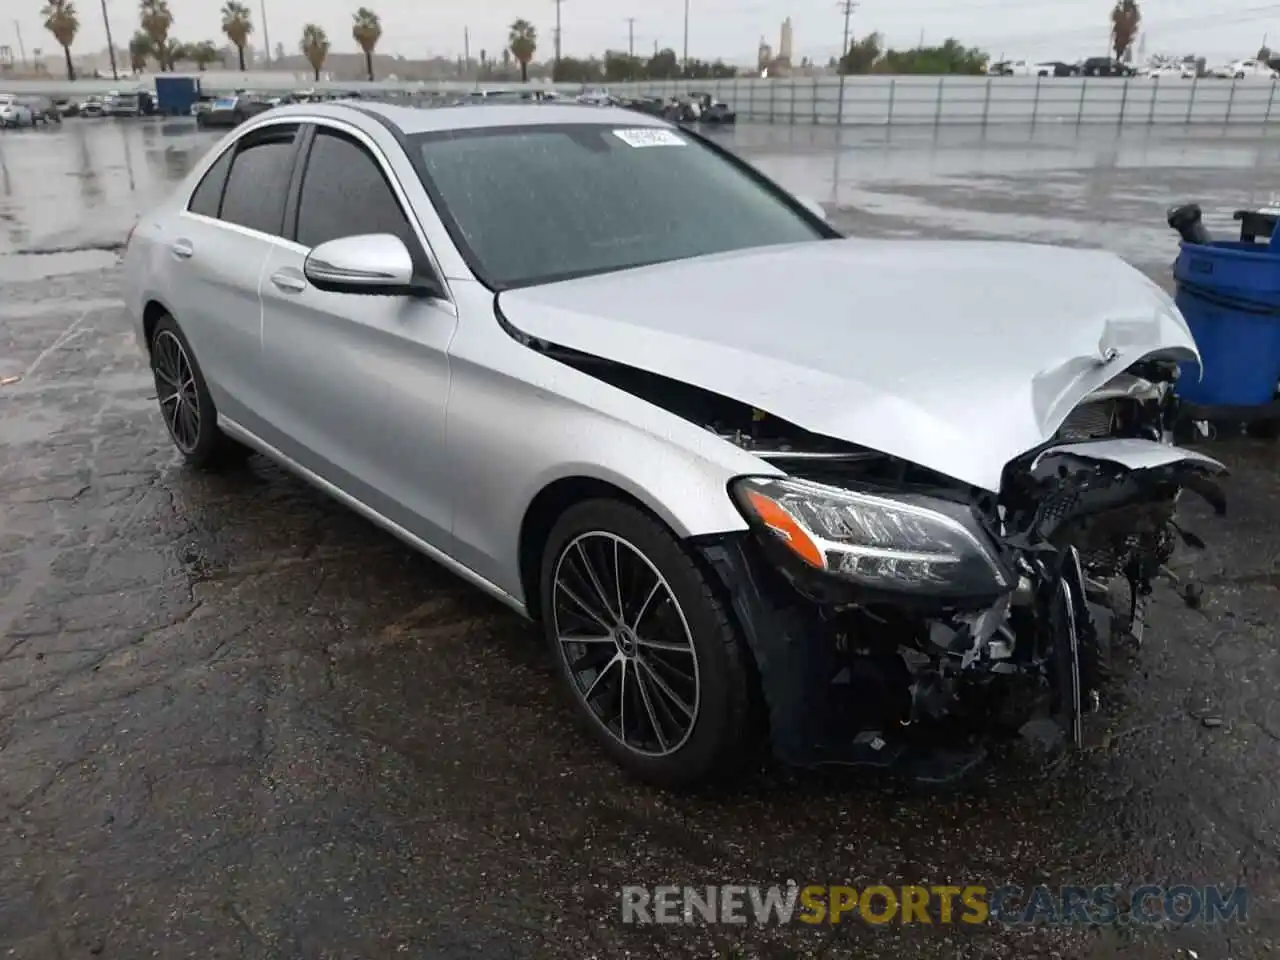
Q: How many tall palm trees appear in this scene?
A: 7